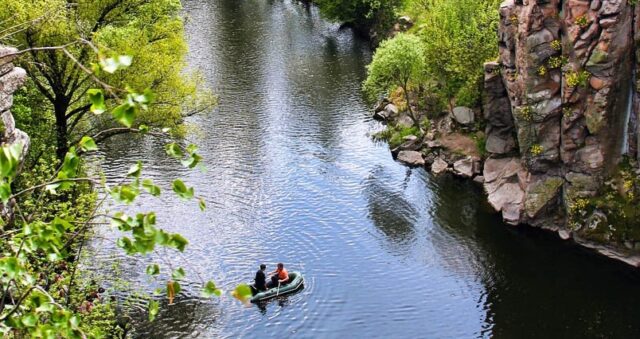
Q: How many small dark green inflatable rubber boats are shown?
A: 1